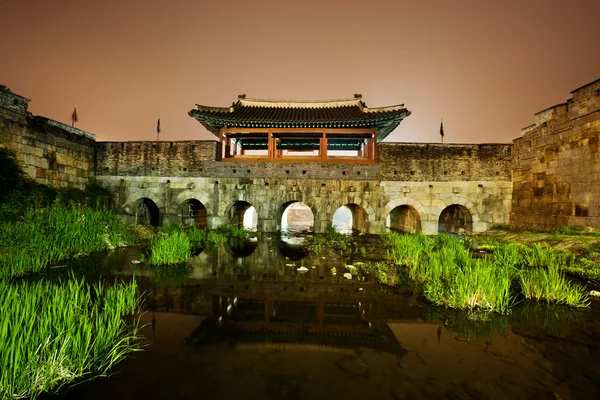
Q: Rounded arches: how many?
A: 7